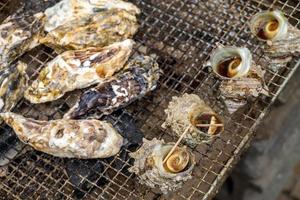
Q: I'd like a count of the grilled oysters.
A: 7